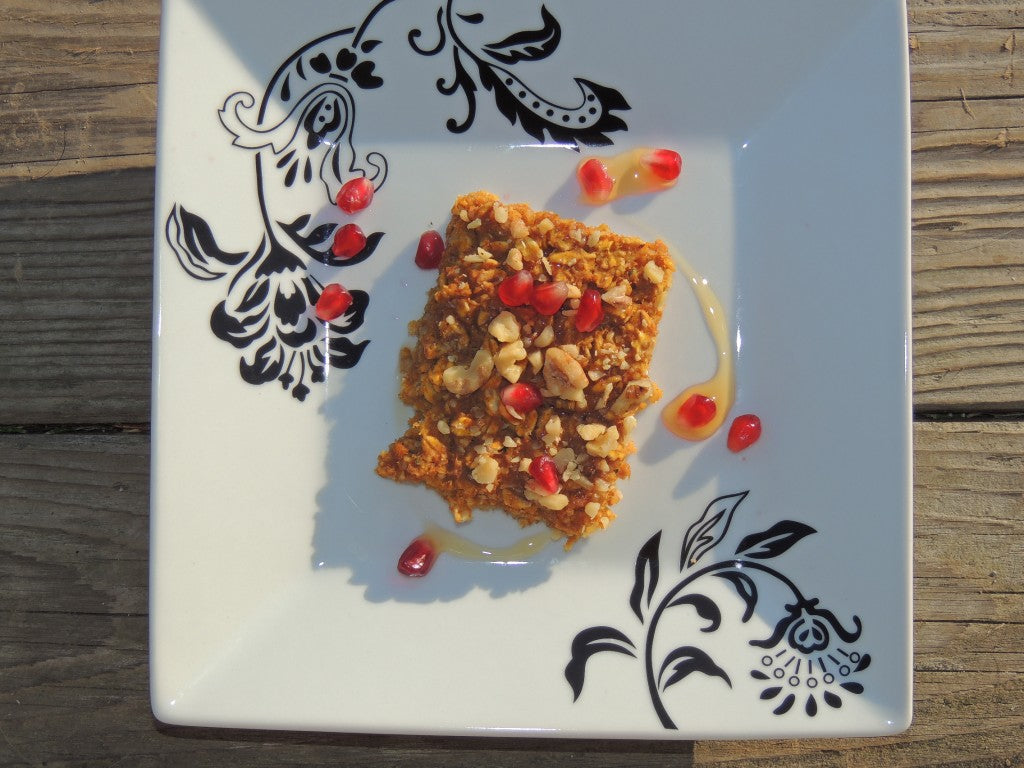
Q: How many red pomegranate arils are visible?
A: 14